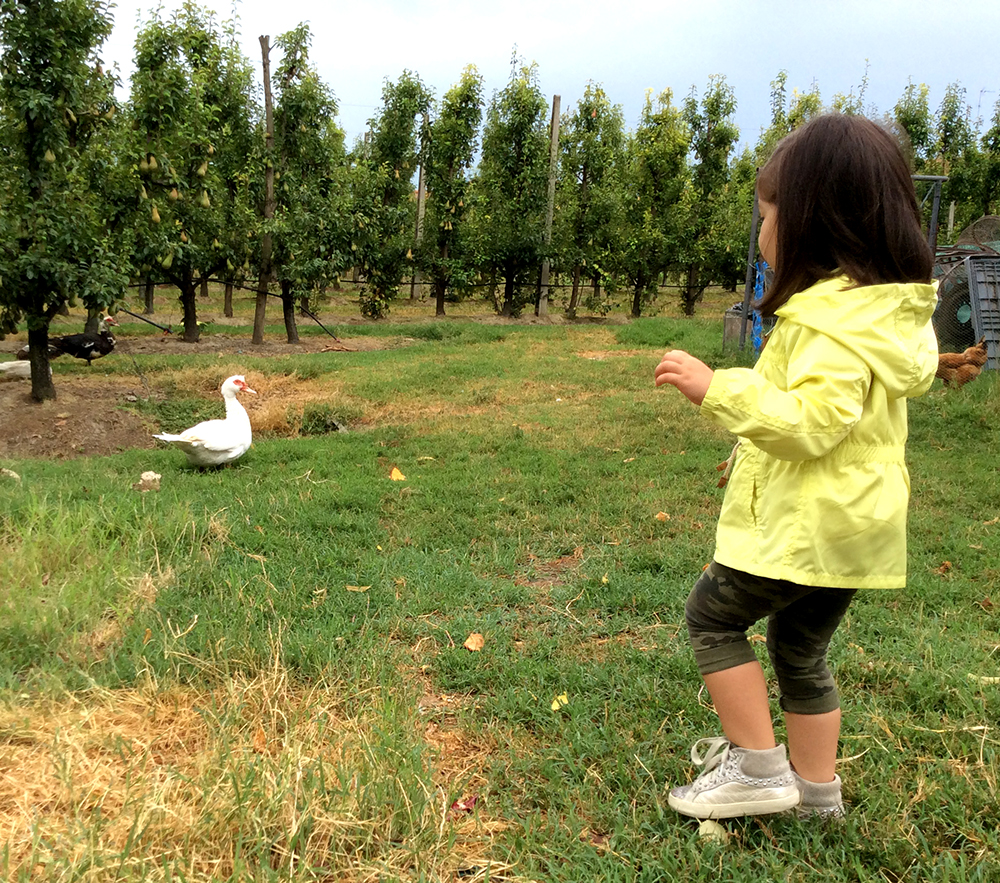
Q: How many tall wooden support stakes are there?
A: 3